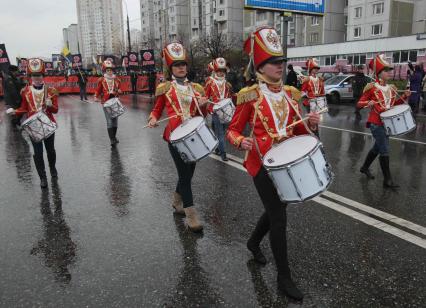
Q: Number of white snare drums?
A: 7